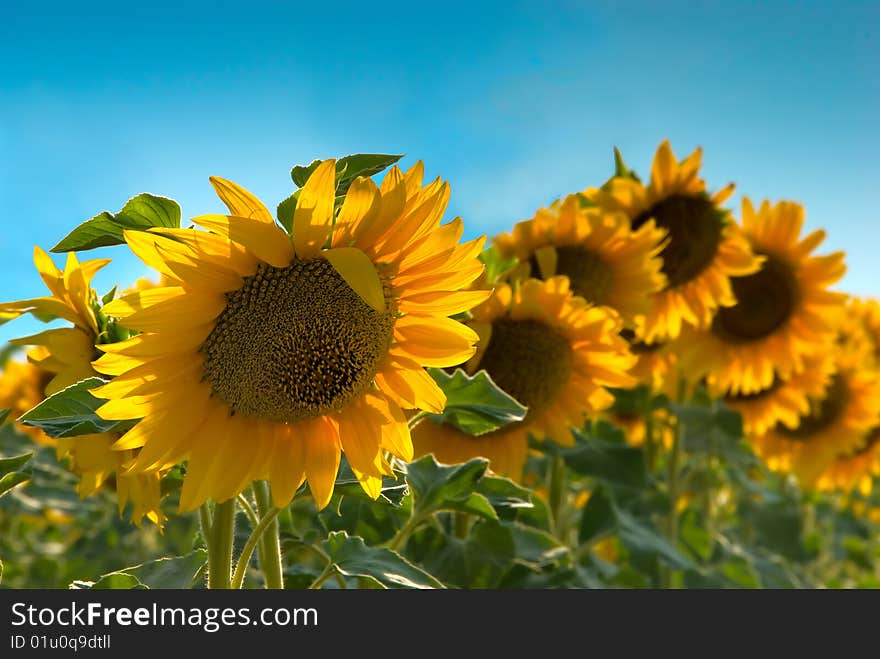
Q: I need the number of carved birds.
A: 0